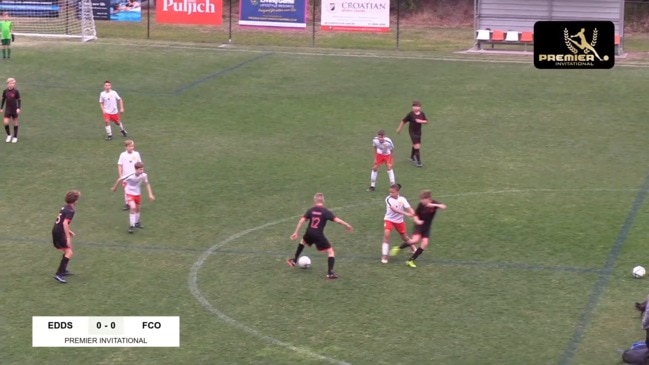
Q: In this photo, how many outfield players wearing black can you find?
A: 5